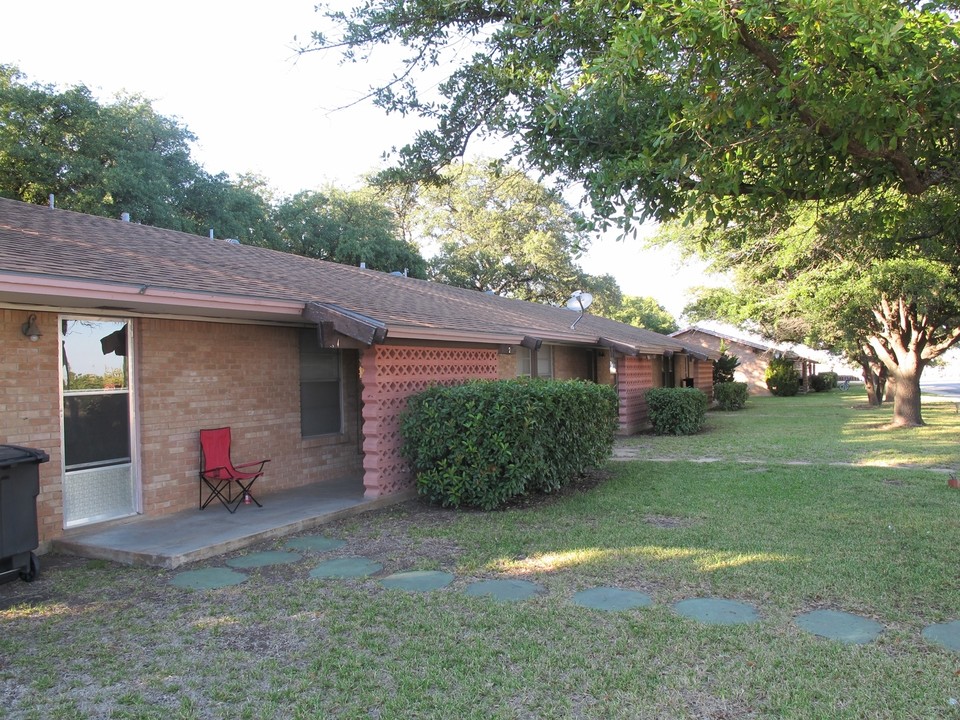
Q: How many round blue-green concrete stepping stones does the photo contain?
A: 10